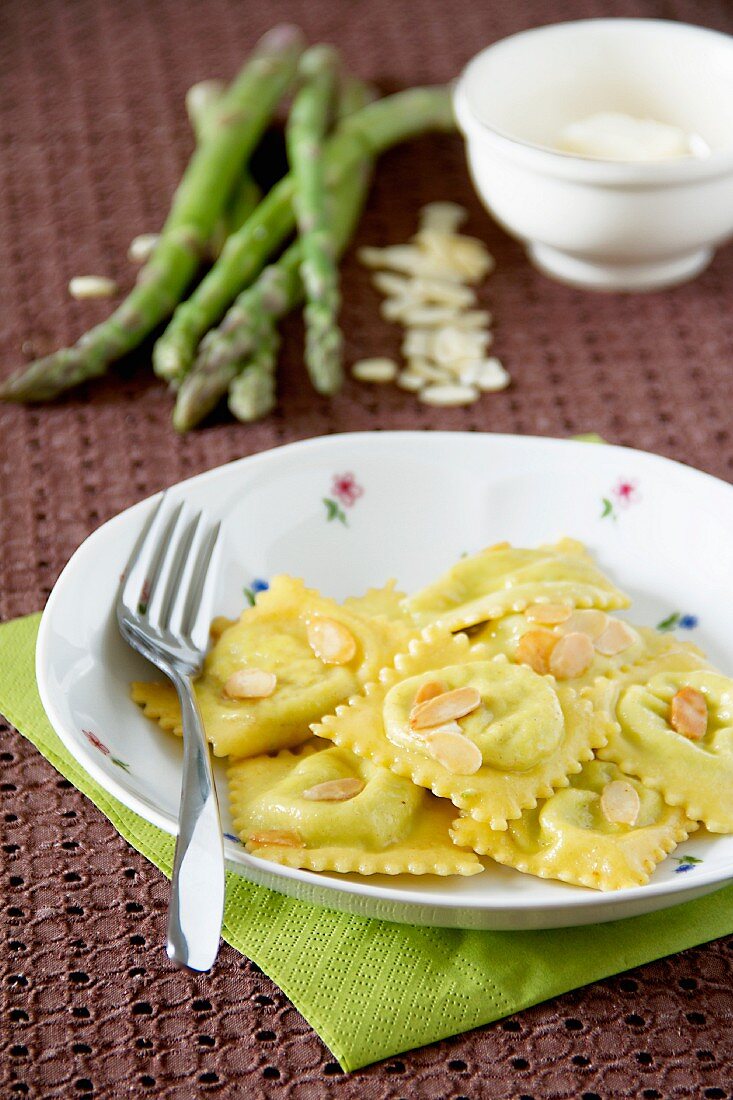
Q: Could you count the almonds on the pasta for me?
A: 14